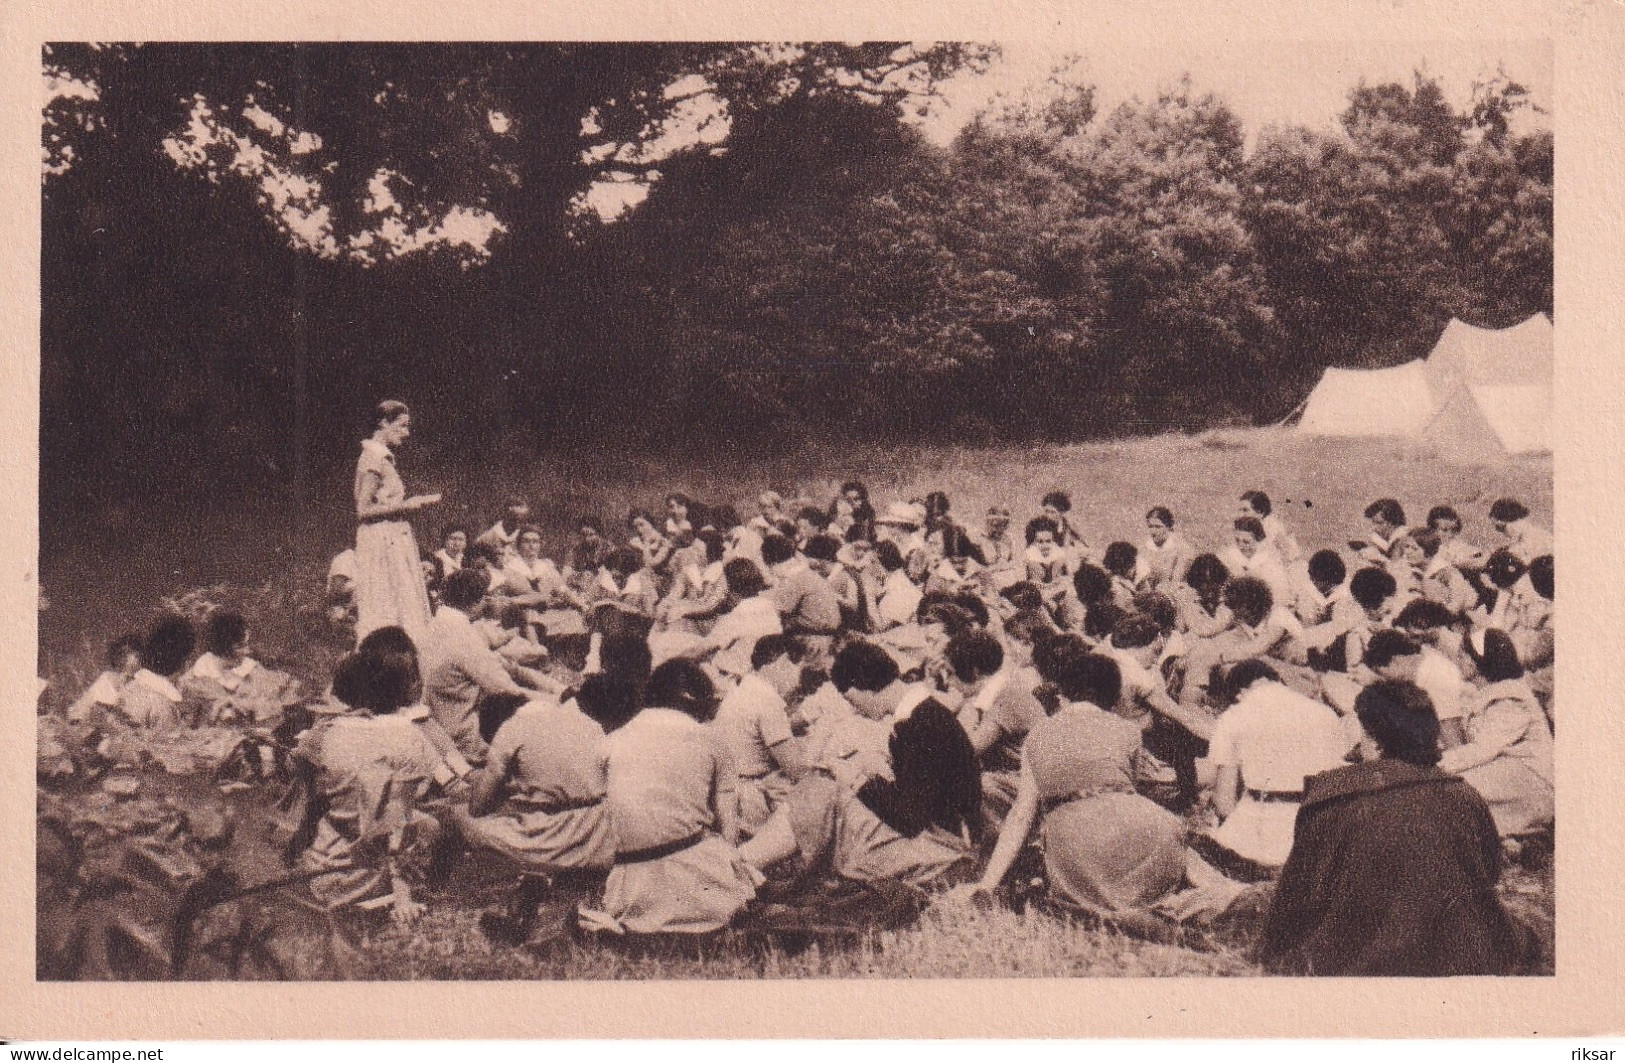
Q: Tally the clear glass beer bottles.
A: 0